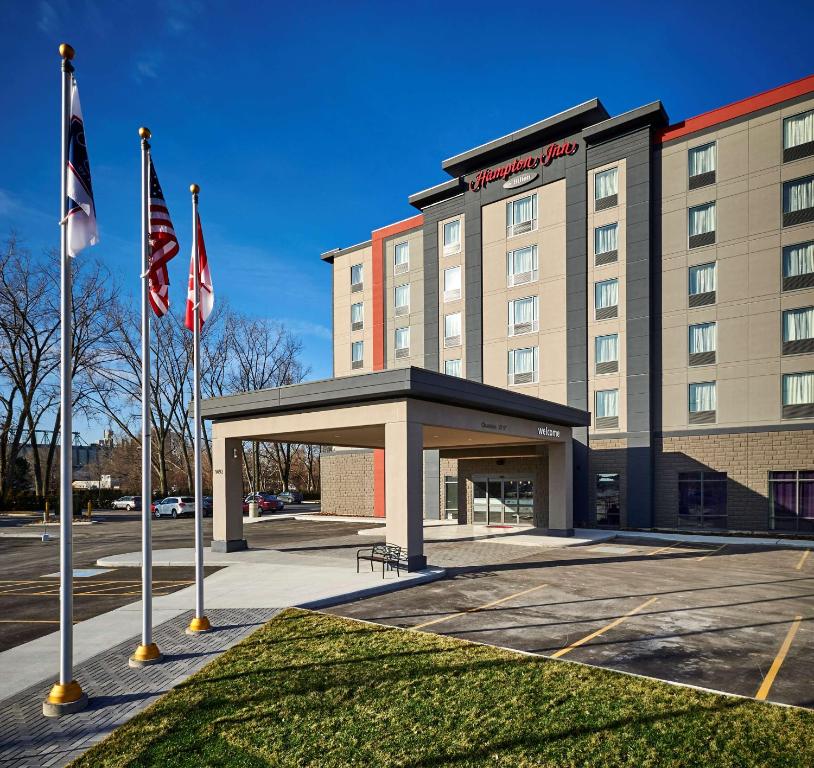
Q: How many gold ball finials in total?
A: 3